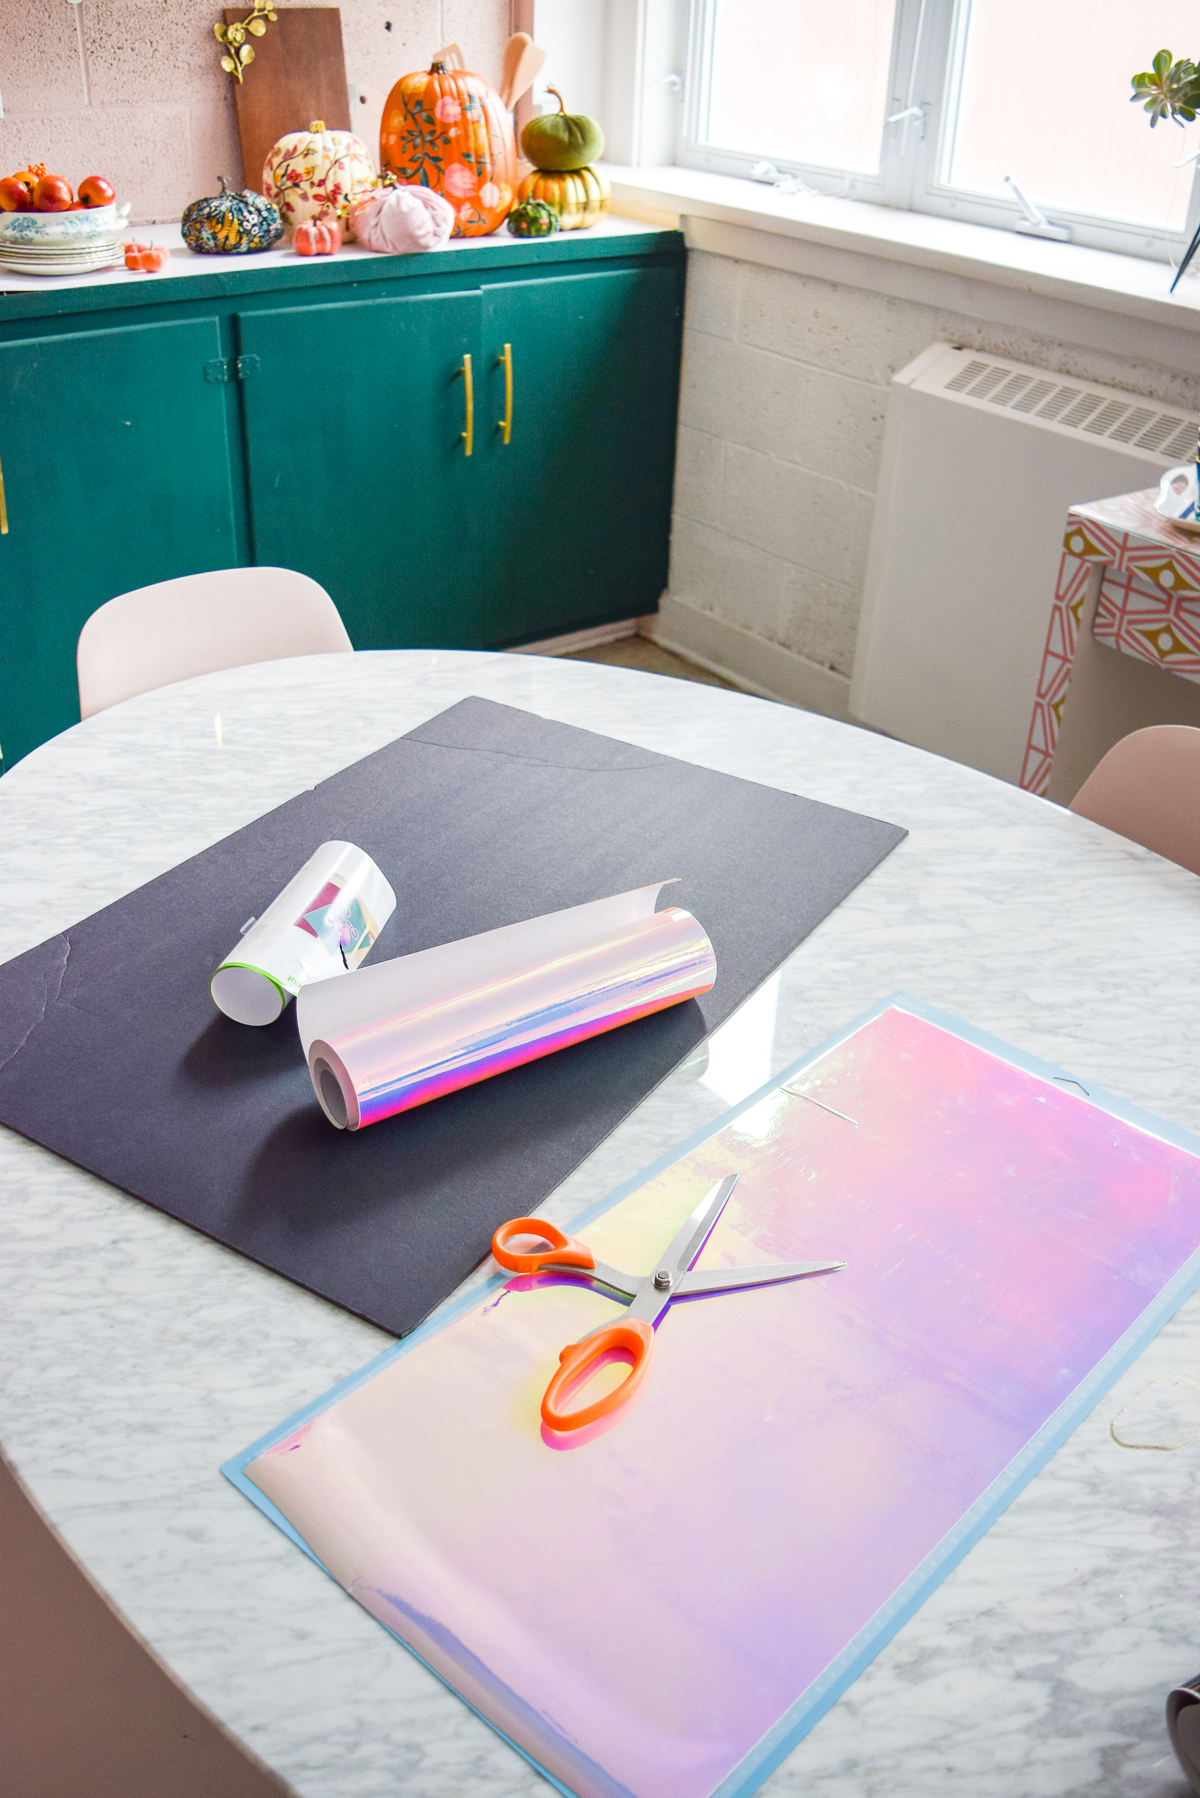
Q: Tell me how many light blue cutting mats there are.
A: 1